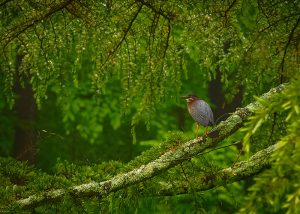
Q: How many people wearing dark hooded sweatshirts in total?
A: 0